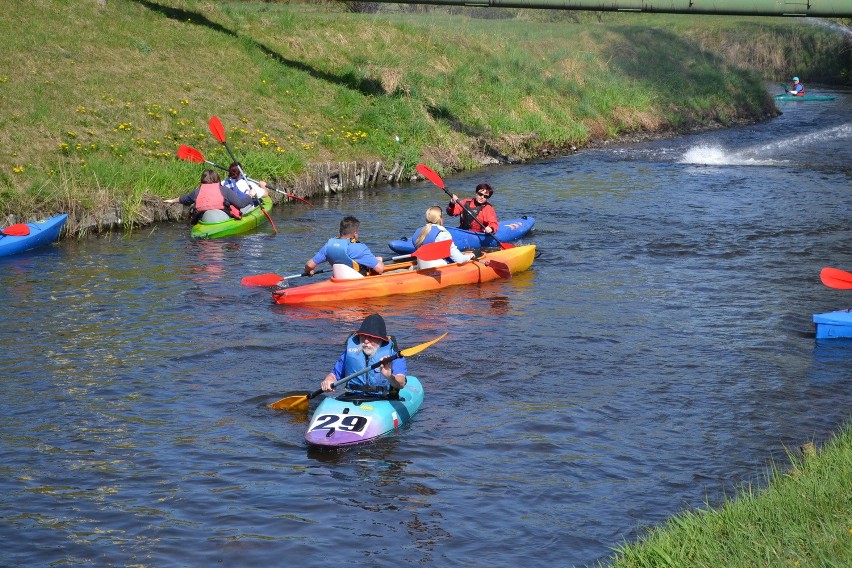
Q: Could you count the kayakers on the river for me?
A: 7